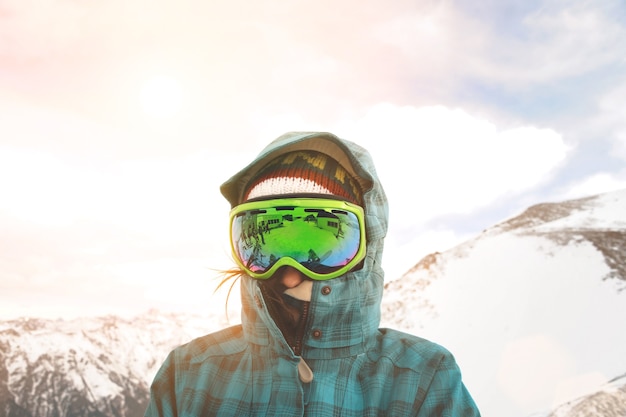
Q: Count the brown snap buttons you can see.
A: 2